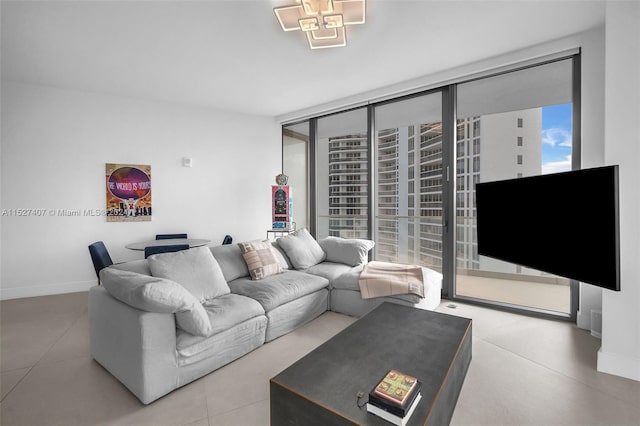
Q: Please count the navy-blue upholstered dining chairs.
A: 4